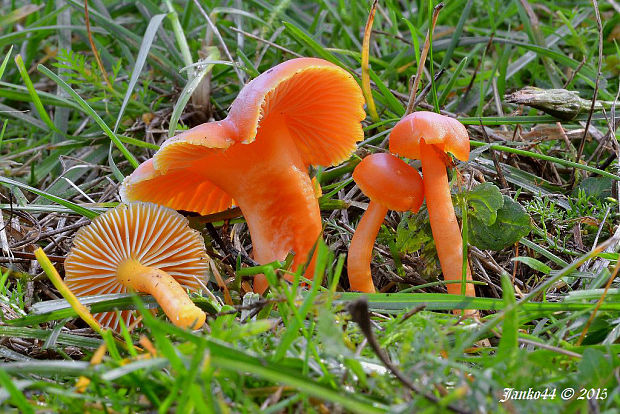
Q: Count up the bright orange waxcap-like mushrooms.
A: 4